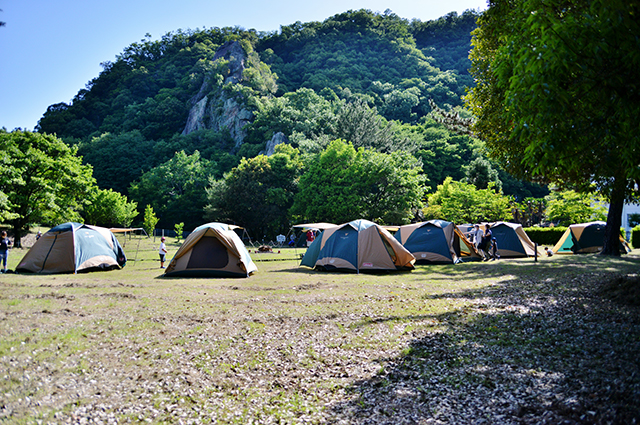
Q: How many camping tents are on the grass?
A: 6